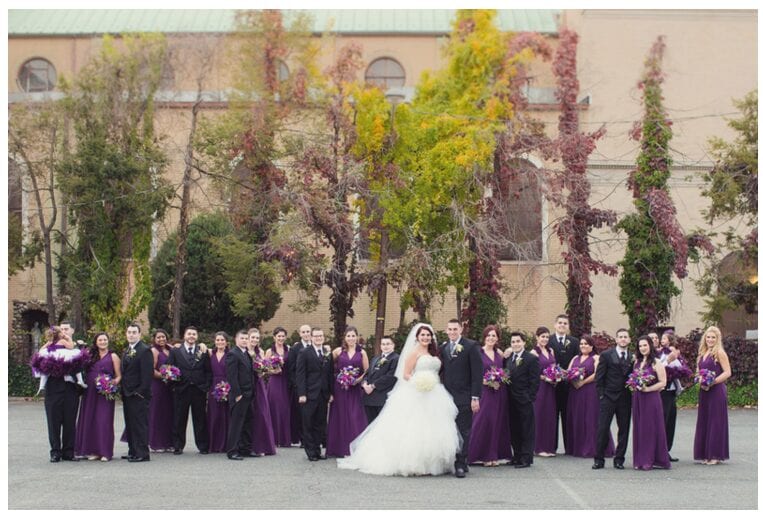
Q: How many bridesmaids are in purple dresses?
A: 11